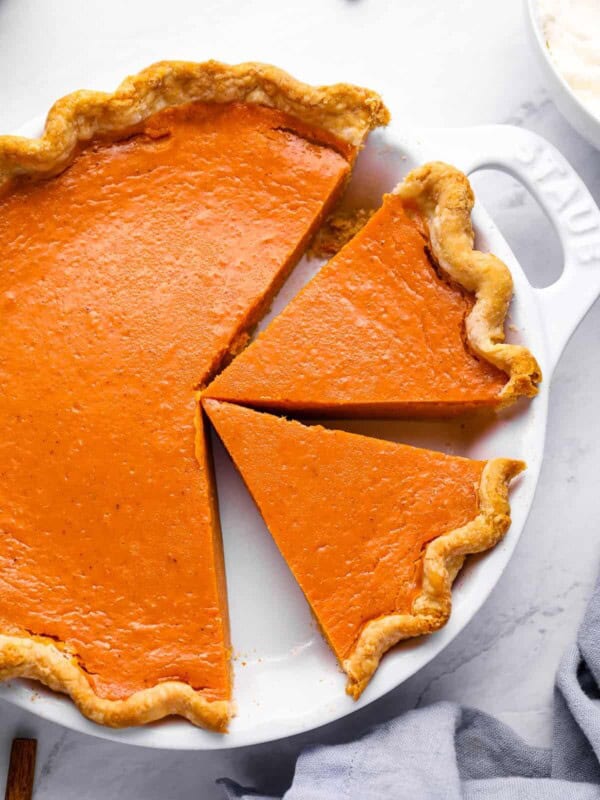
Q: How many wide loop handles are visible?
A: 1